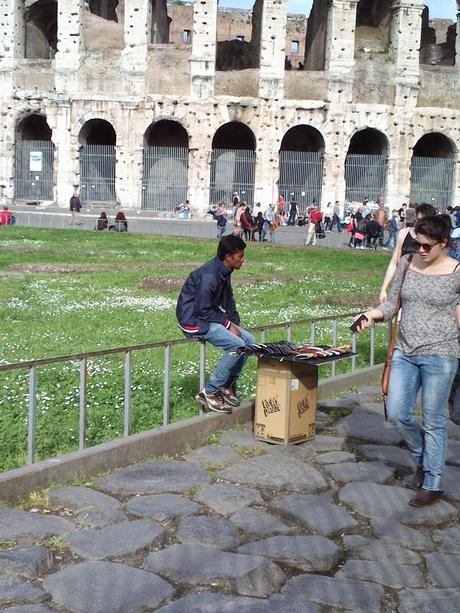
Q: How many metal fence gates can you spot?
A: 7